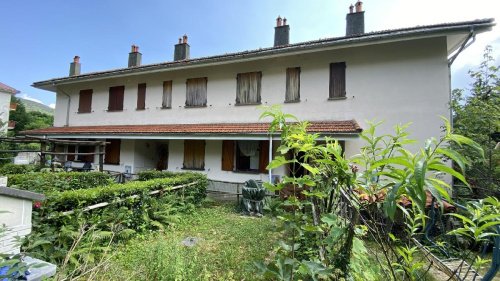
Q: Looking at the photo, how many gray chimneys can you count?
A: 5